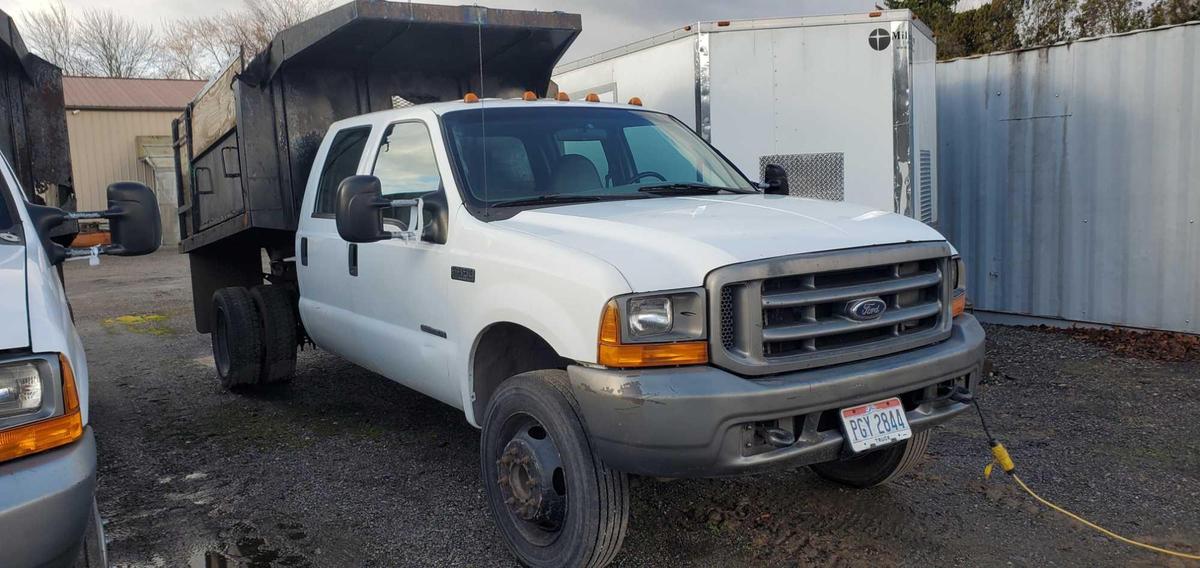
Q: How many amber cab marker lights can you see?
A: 5